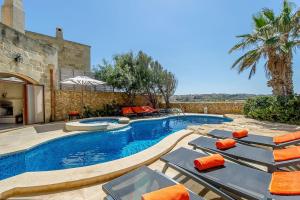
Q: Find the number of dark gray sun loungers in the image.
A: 4